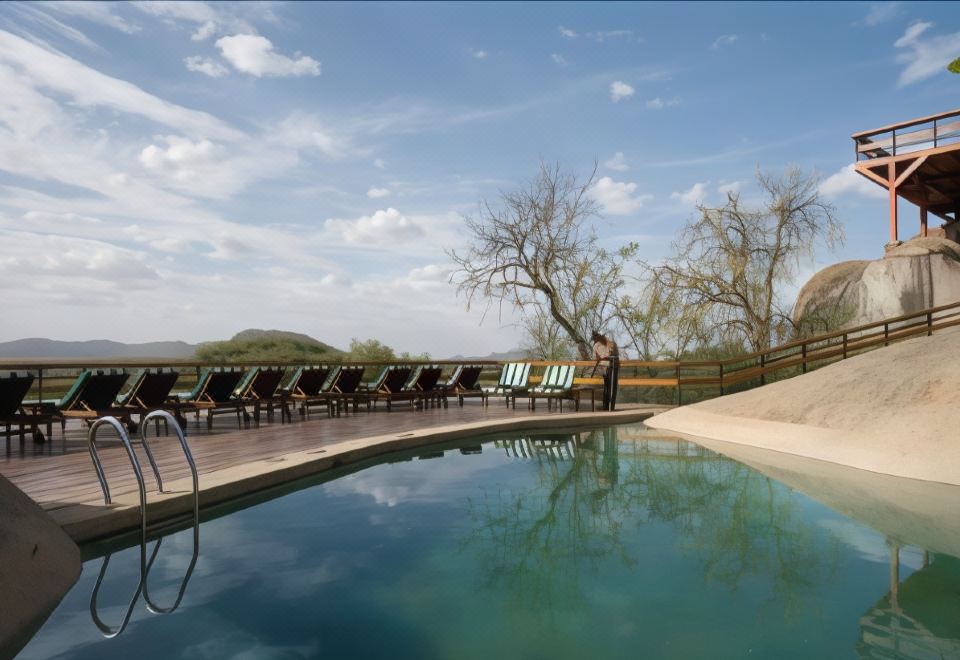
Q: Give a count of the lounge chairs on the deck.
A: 12